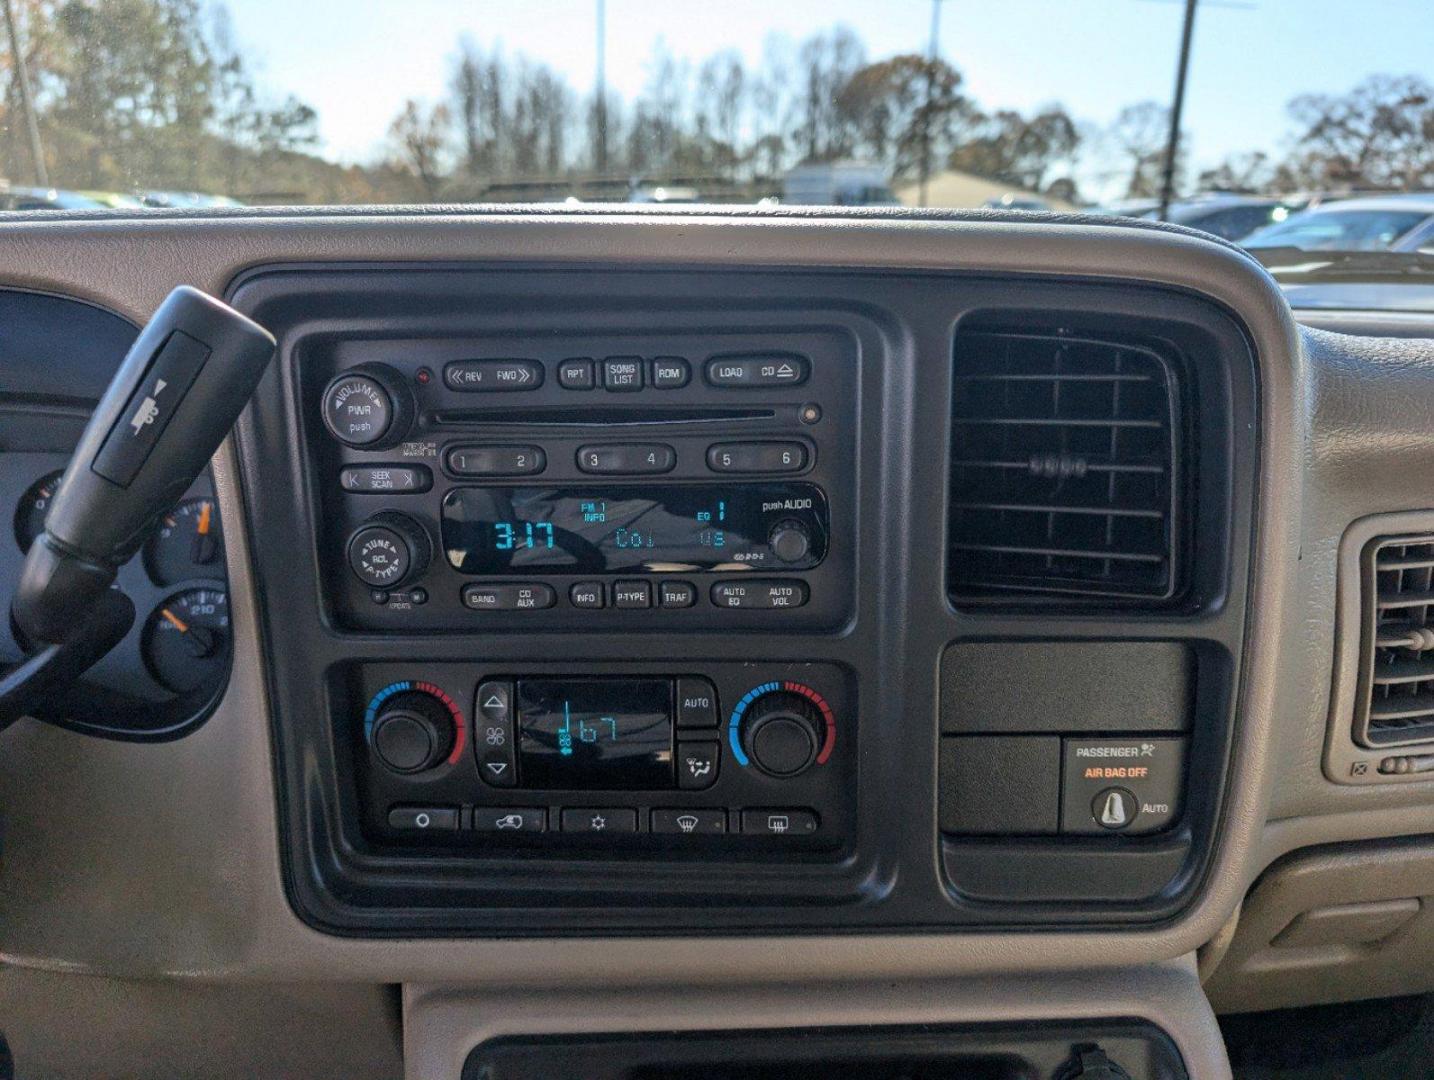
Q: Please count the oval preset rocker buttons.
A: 3